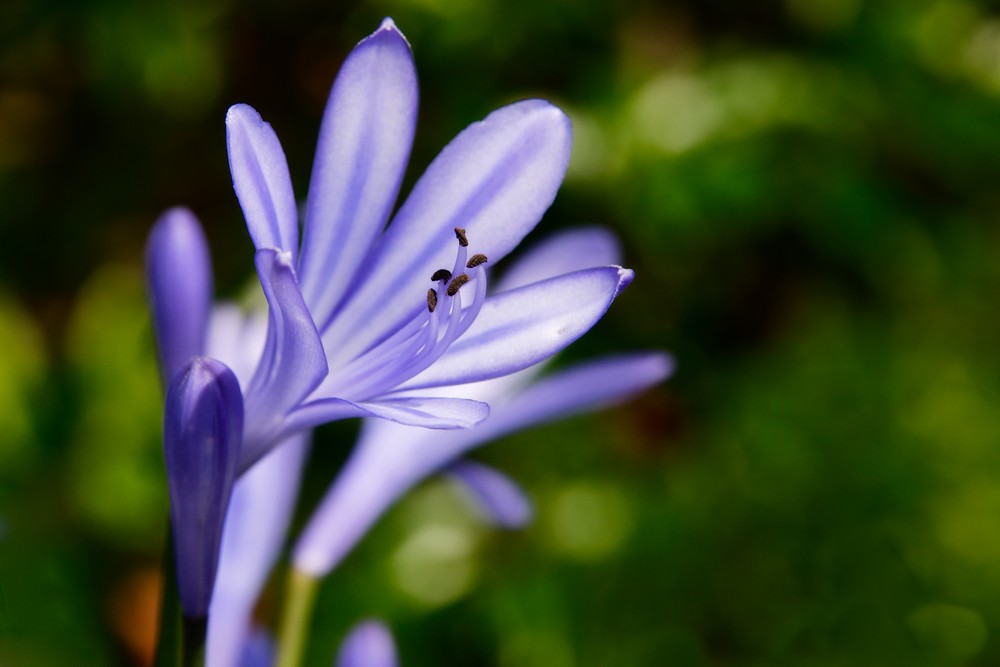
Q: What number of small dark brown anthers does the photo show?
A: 5